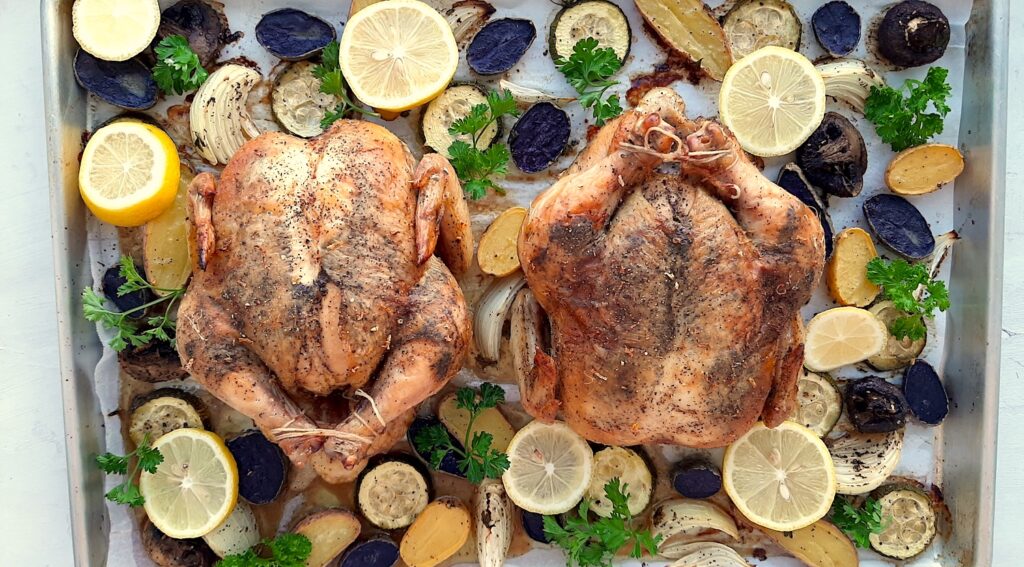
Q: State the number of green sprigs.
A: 12